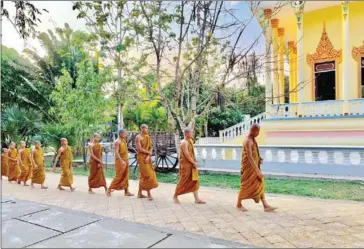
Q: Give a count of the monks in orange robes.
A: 10